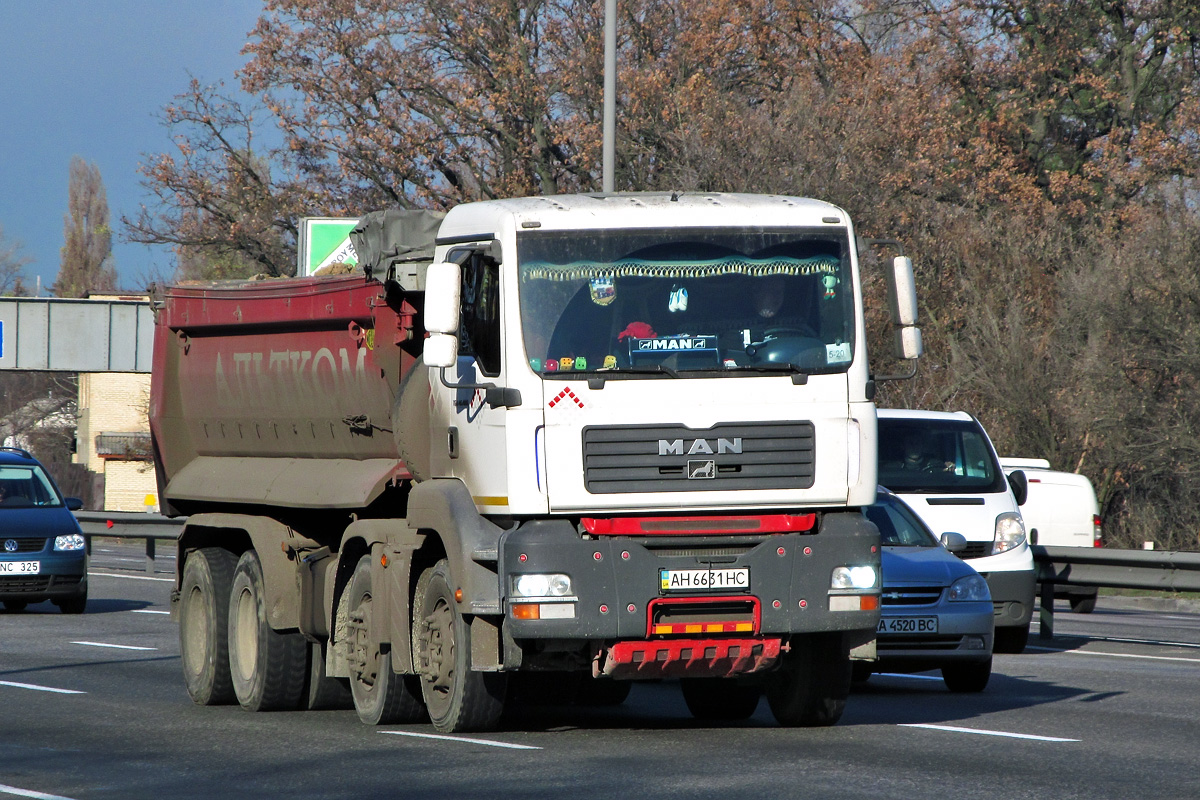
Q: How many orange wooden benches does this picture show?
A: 0